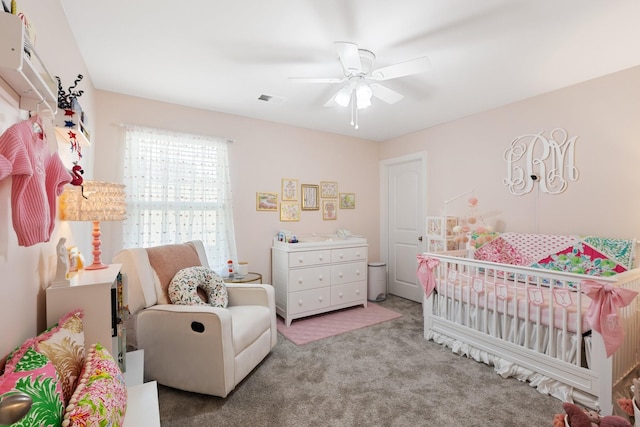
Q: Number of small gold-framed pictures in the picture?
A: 7